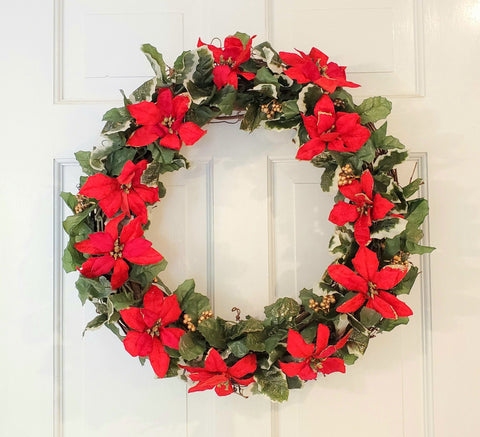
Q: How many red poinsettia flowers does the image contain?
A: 11